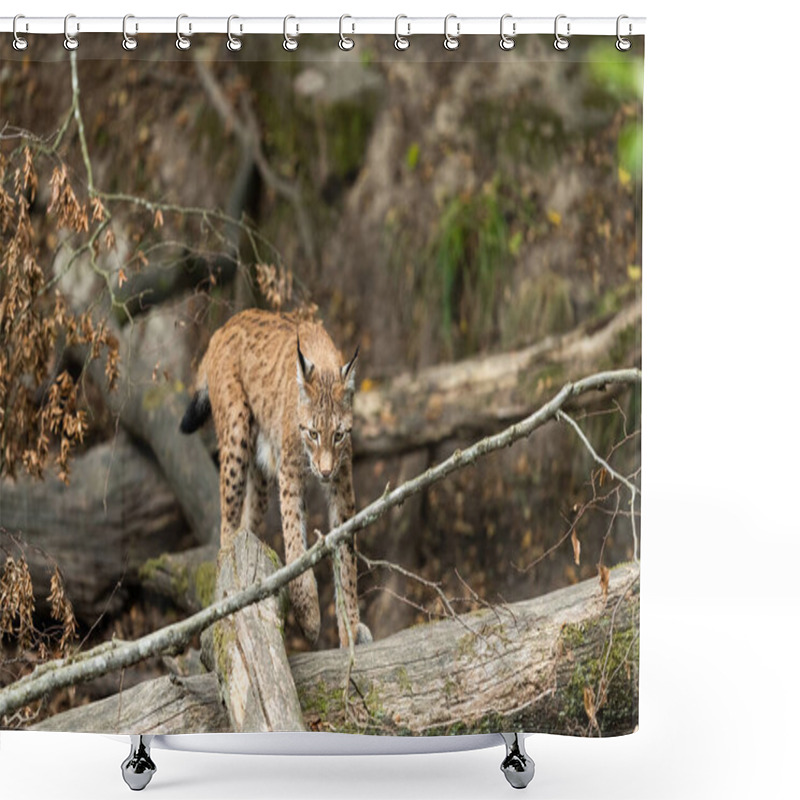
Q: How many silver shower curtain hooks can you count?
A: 12